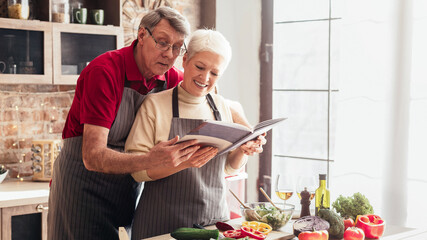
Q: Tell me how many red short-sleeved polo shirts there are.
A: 1